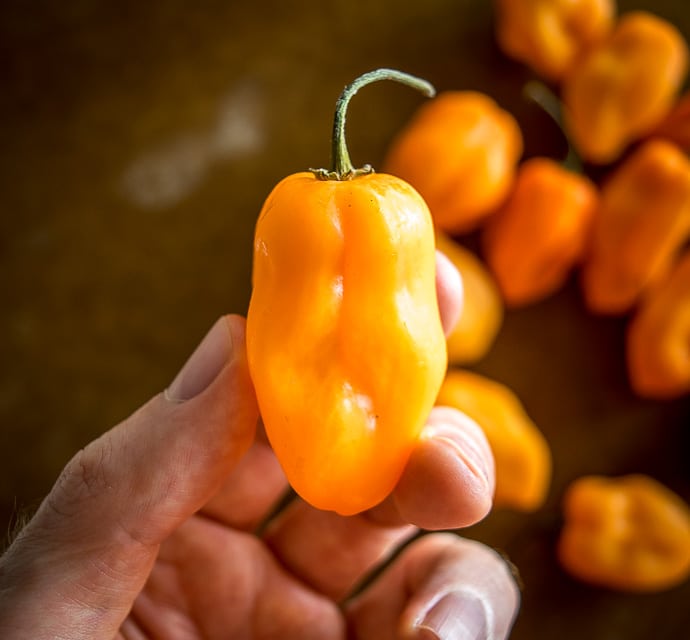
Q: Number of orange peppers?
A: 11